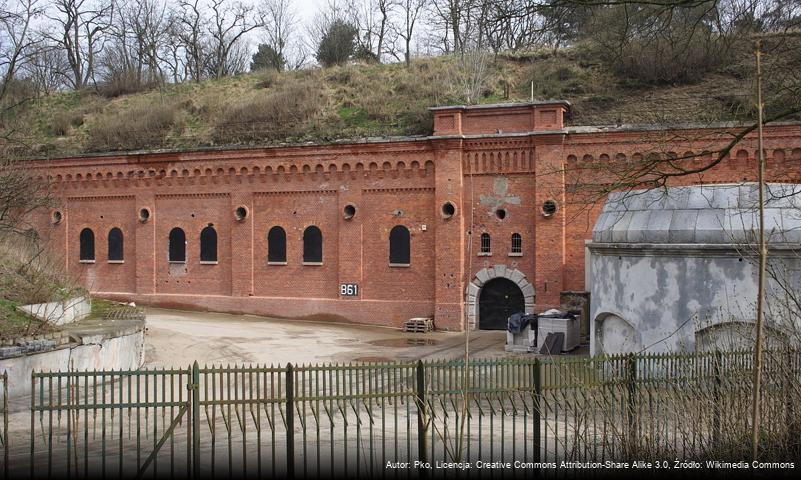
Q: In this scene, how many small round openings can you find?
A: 7